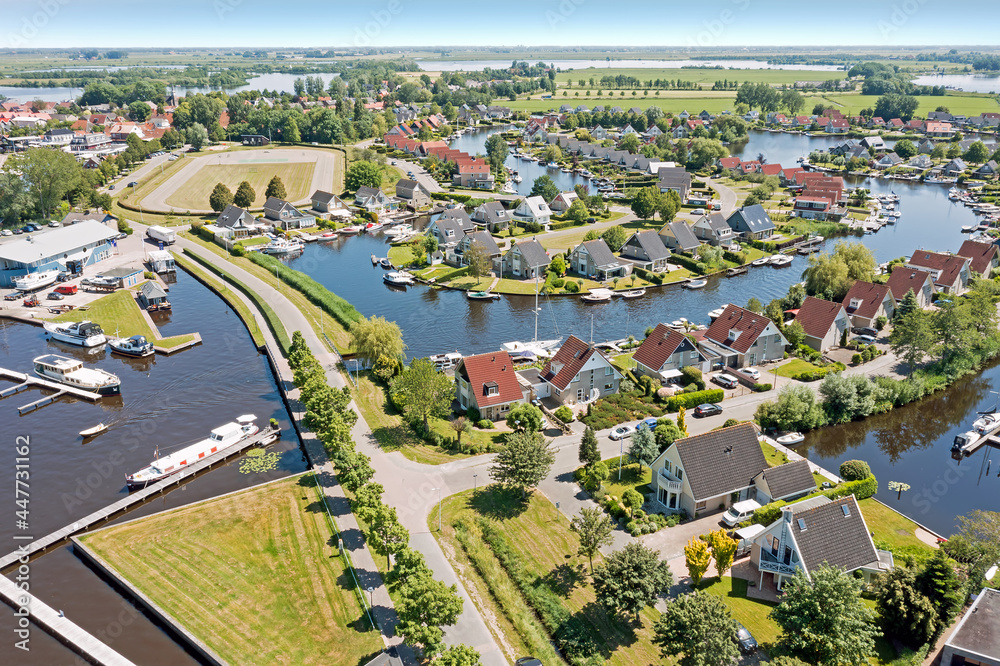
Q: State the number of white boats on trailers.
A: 2